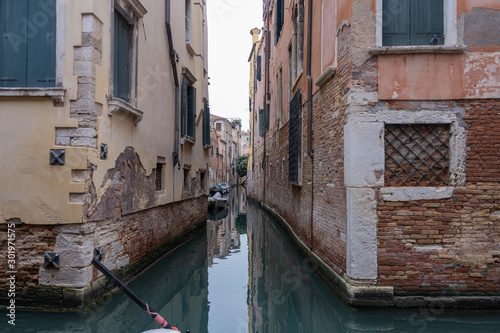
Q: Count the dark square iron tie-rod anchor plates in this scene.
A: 4